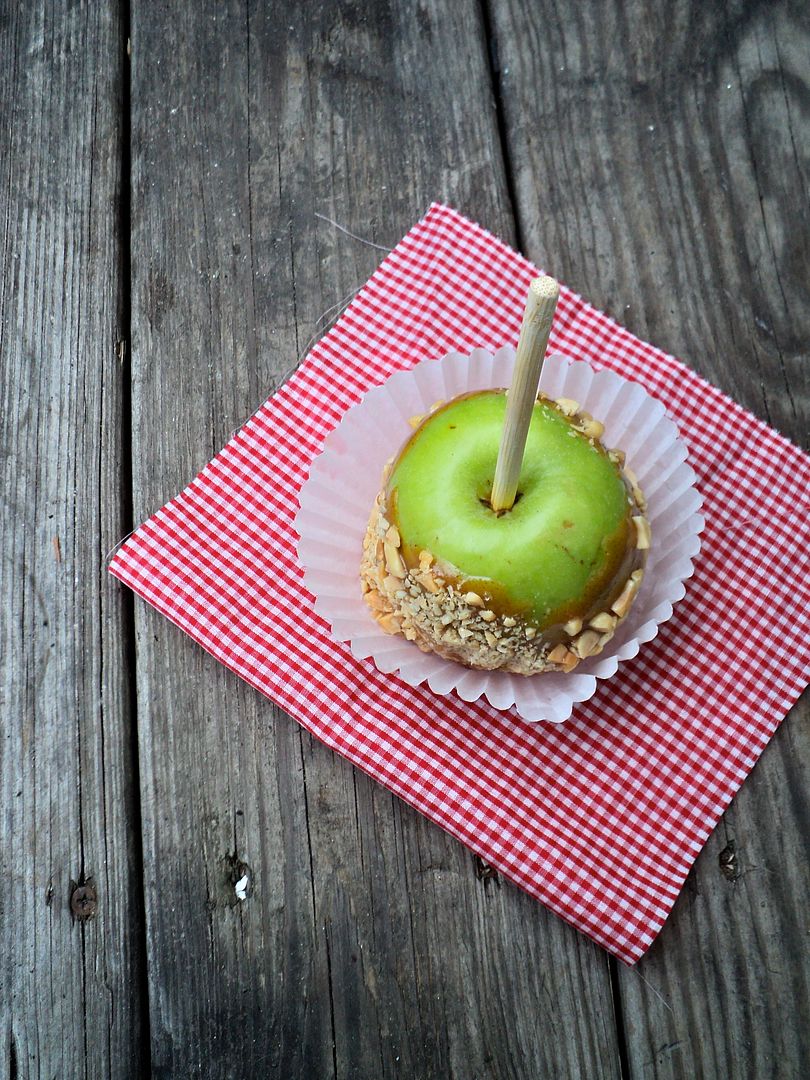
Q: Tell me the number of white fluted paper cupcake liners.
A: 1